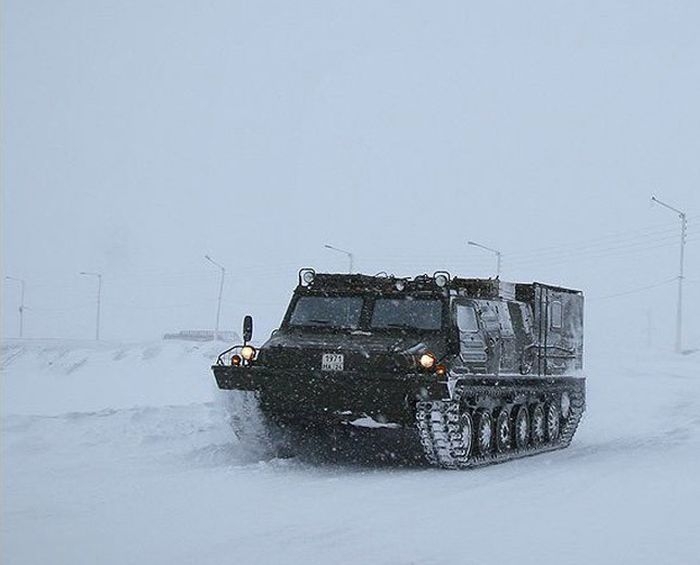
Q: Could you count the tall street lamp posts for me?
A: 6